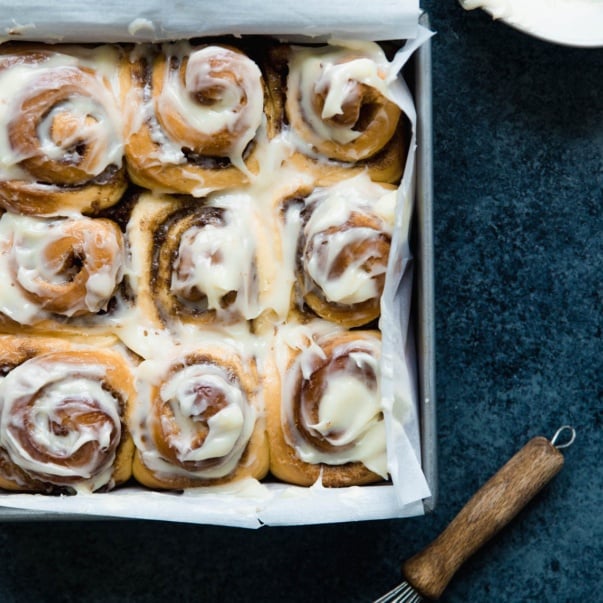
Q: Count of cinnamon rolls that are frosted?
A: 9